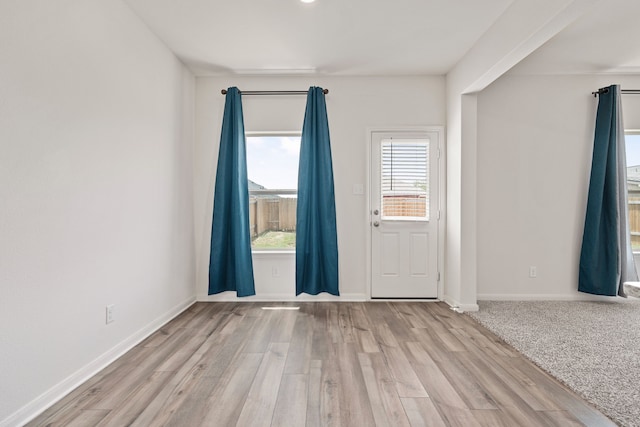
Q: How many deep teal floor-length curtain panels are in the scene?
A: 3